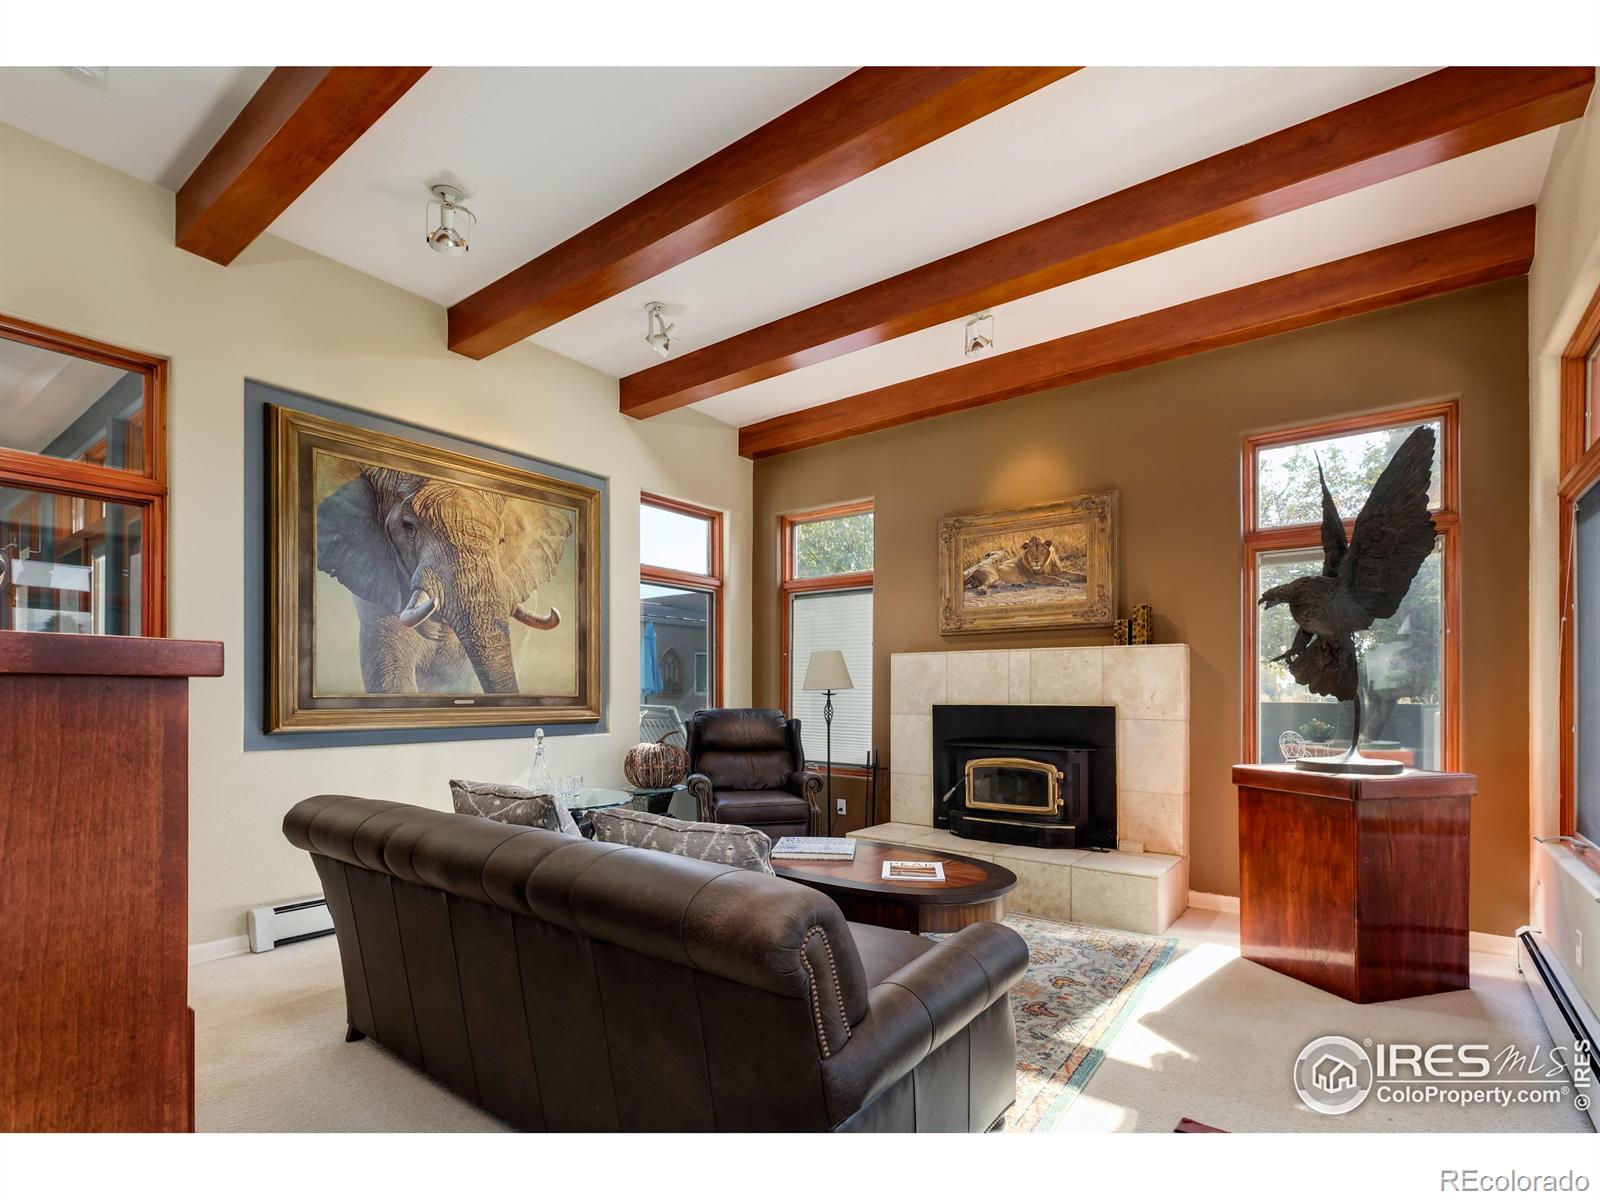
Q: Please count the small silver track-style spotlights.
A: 3